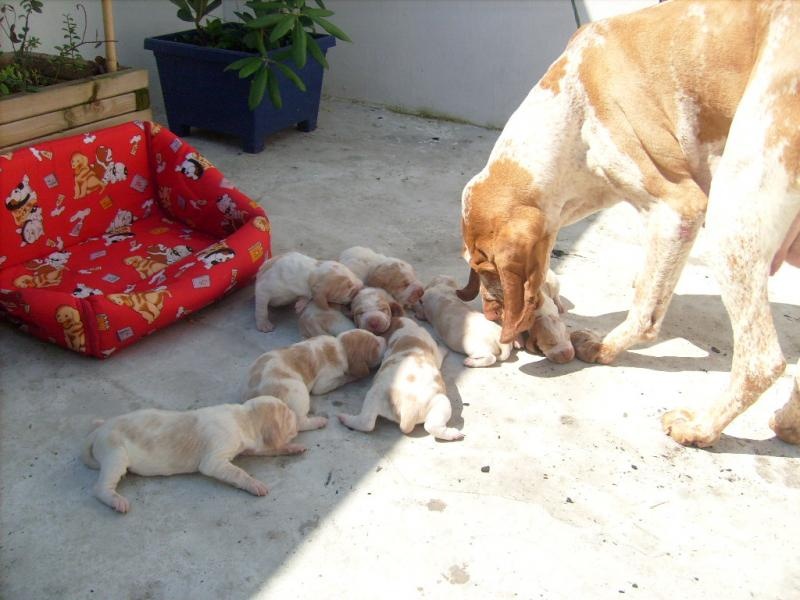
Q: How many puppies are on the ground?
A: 8